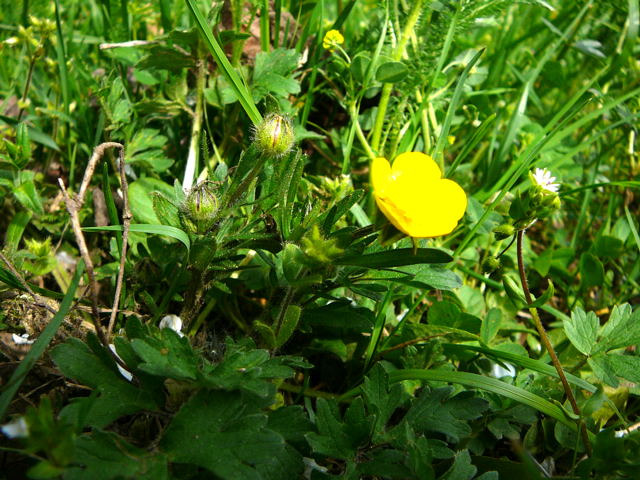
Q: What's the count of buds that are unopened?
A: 2